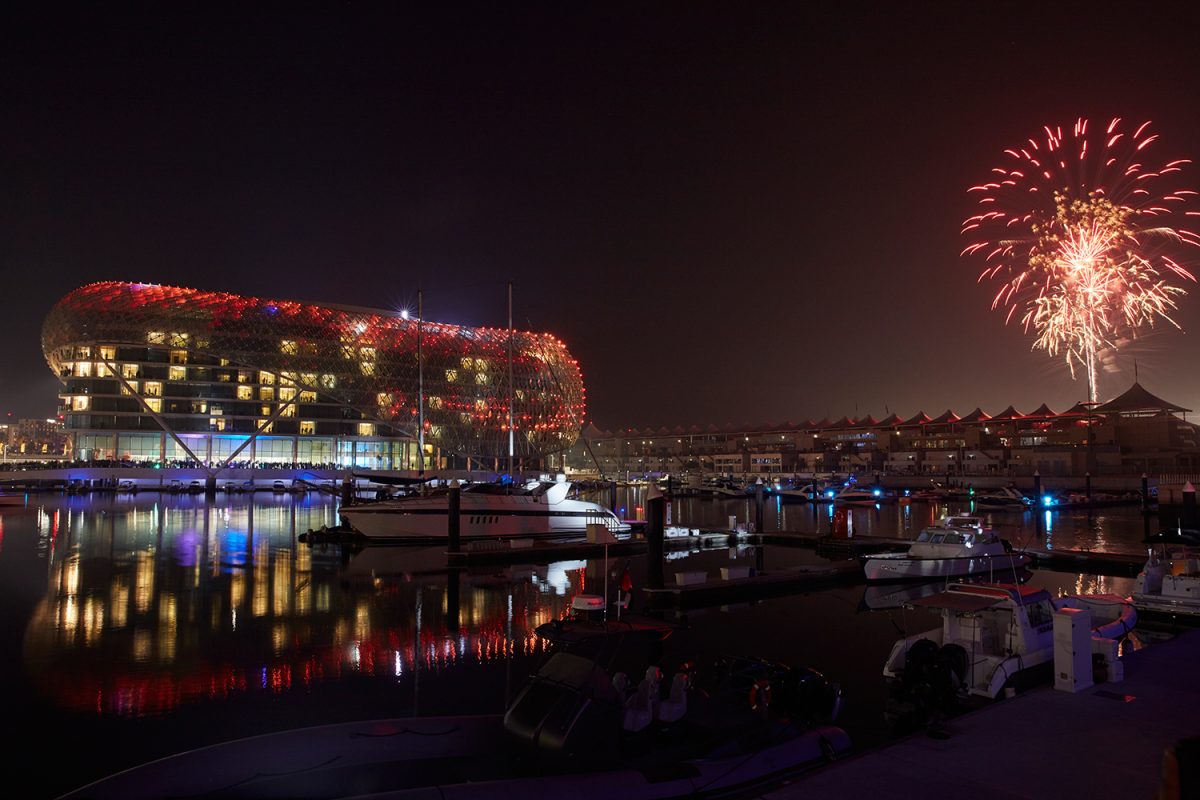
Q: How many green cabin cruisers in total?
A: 0